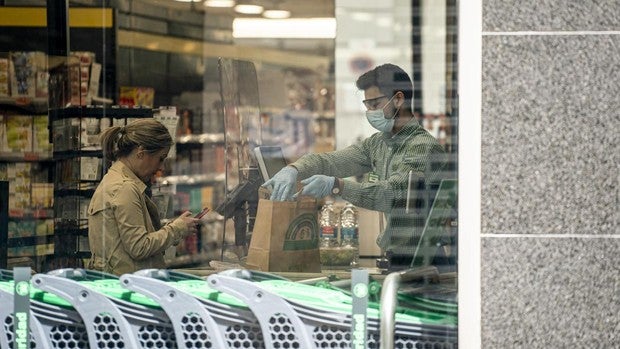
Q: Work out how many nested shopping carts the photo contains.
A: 4